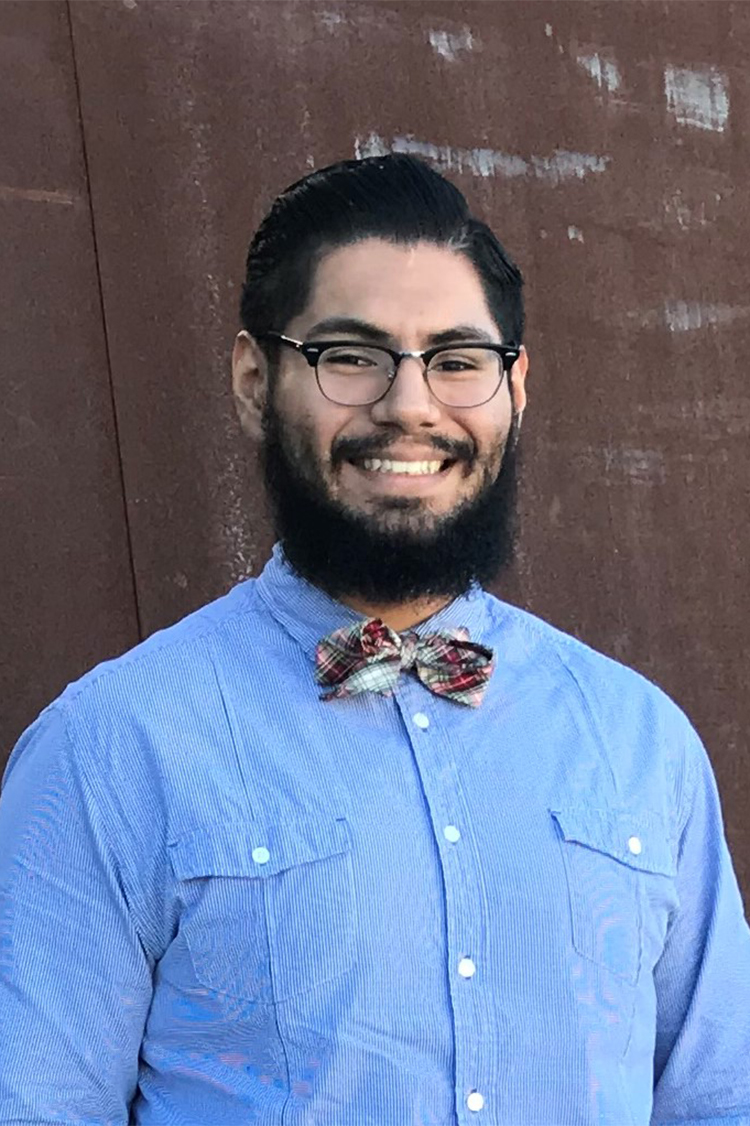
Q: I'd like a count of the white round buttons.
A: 6